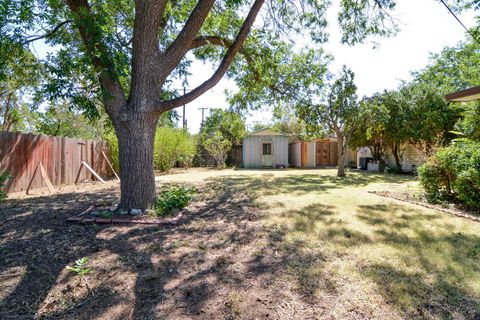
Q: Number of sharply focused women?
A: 0